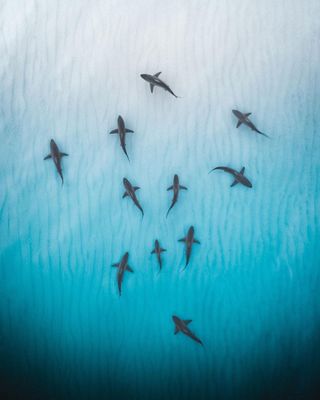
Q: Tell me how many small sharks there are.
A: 11